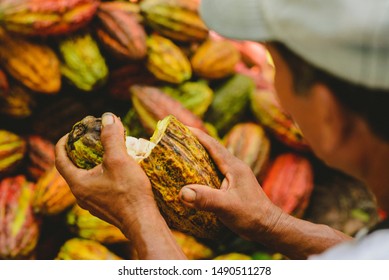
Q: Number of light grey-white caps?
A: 1